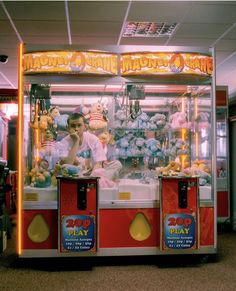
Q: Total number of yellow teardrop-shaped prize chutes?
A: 2